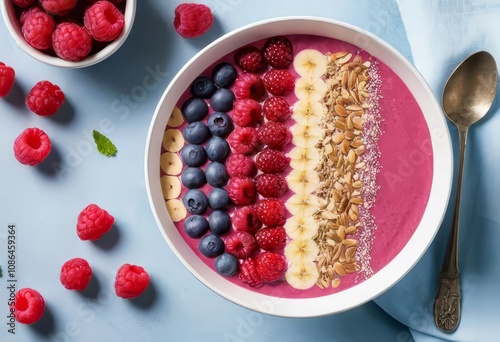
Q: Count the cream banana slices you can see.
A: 10